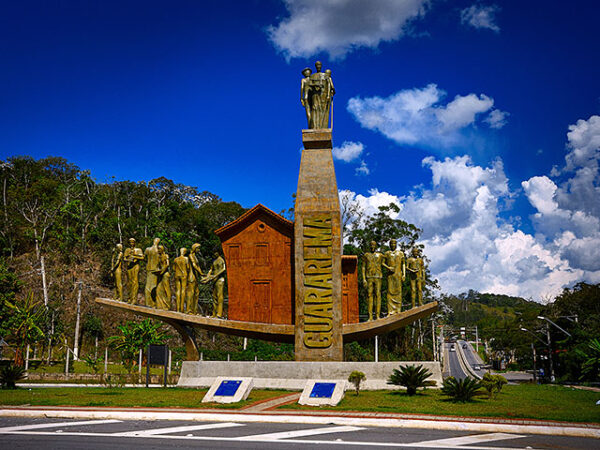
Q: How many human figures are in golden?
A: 13